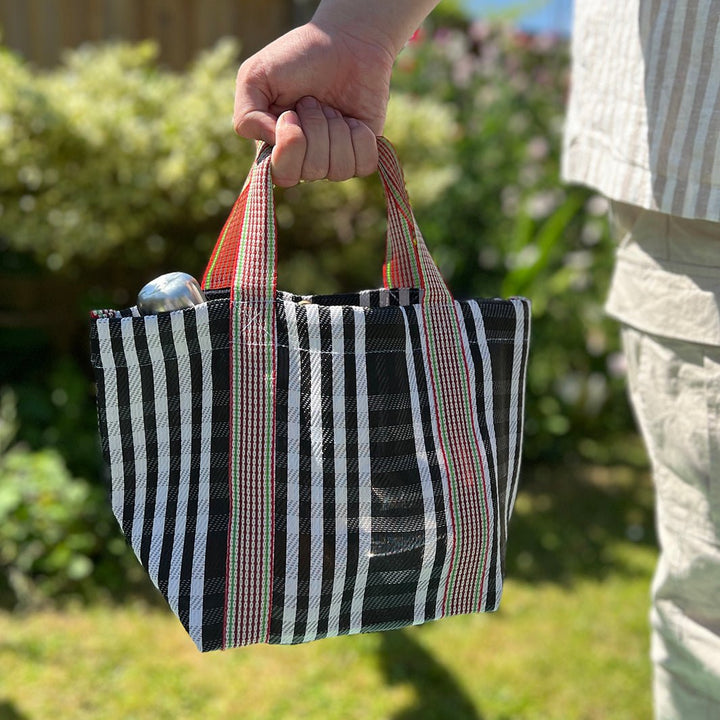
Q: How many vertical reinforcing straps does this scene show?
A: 2